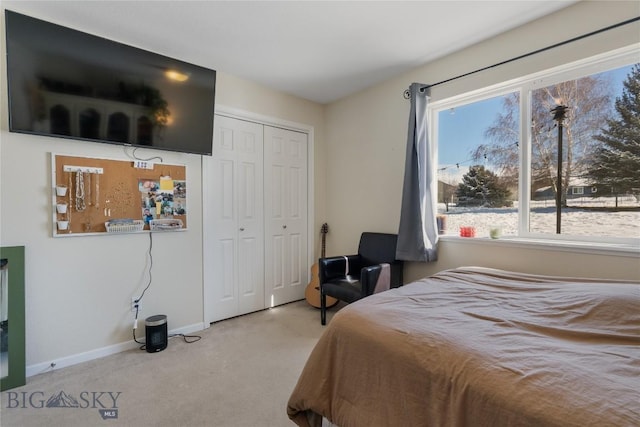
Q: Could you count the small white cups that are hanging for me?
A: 3